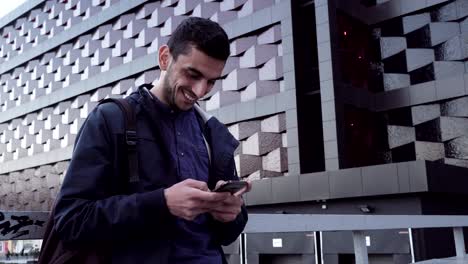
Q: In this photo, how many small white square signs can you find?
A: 2